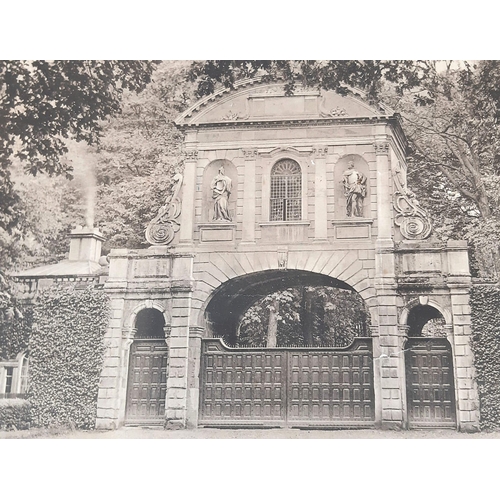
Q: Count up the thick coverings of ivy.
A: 2